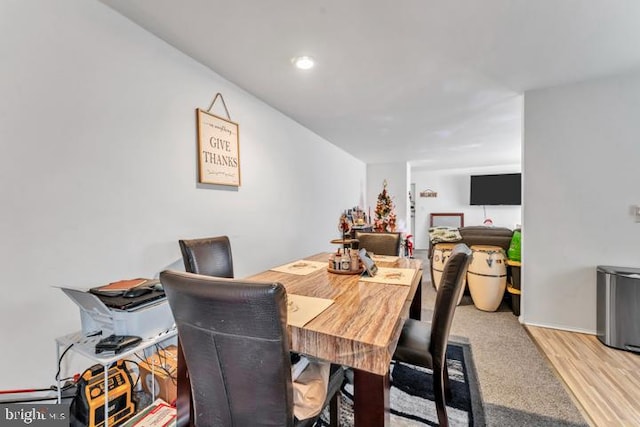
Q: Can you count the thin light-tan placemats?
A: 4